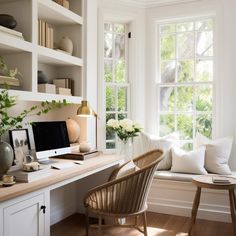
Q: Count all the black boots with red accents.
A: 0